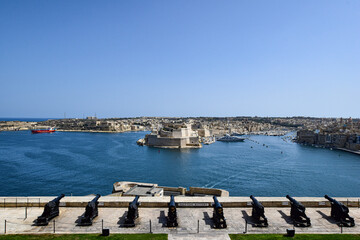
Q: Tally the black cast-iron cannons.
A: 8